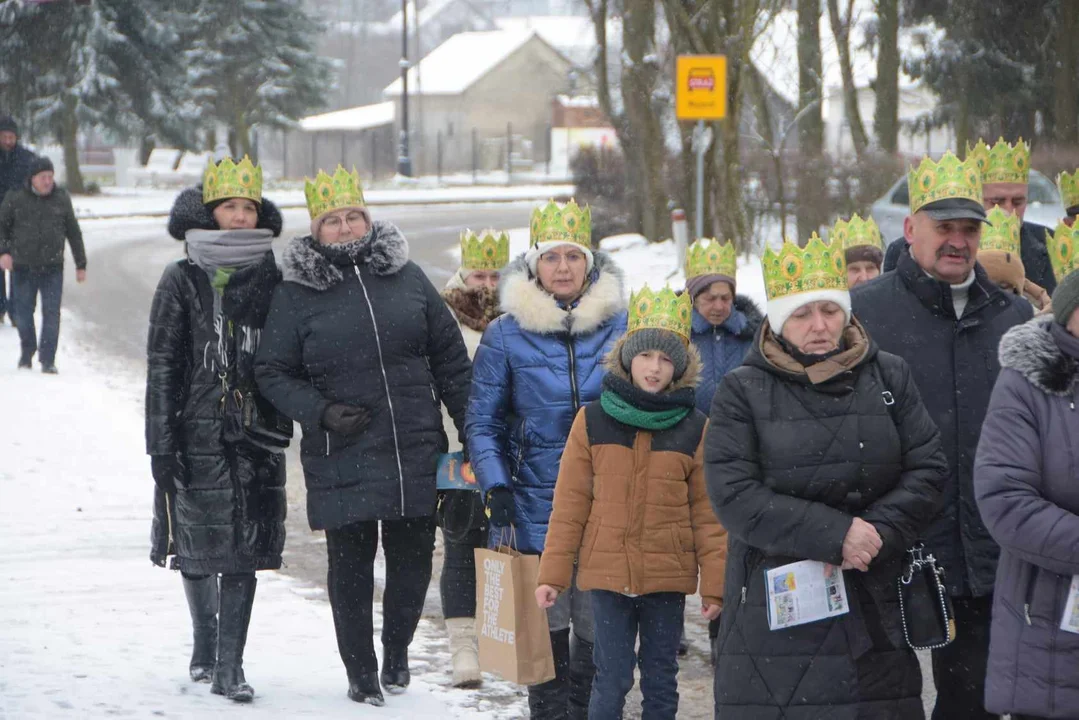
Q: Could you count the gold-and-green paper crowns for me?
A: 13